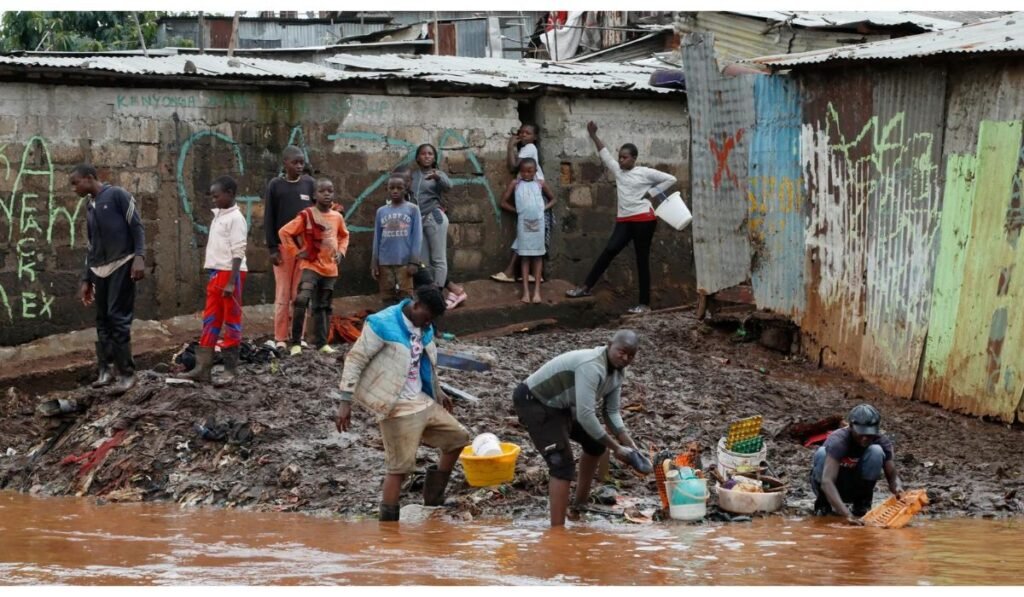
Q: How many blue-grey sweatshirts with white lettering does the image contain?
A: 1